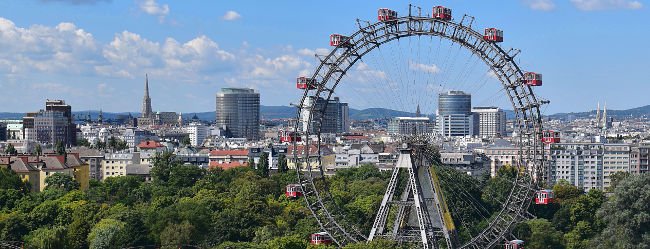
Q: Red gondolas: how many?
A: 12